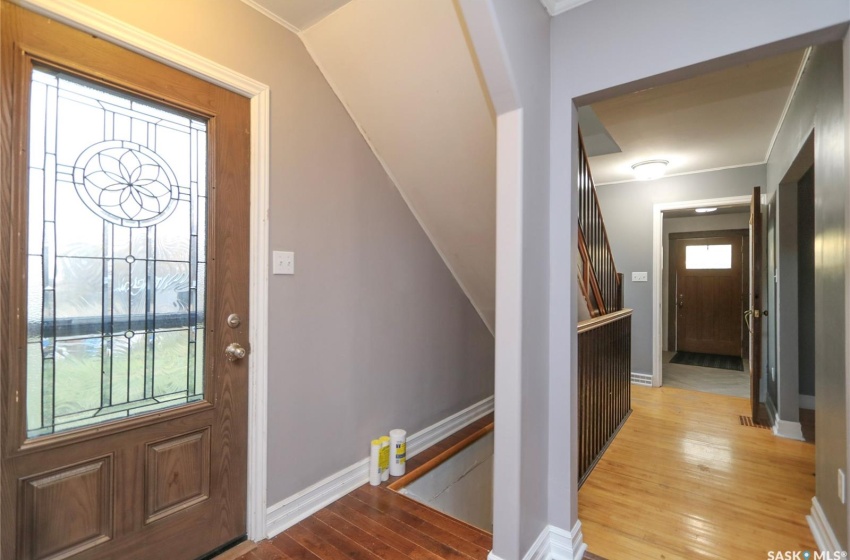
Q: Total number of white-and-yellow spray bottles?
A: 3